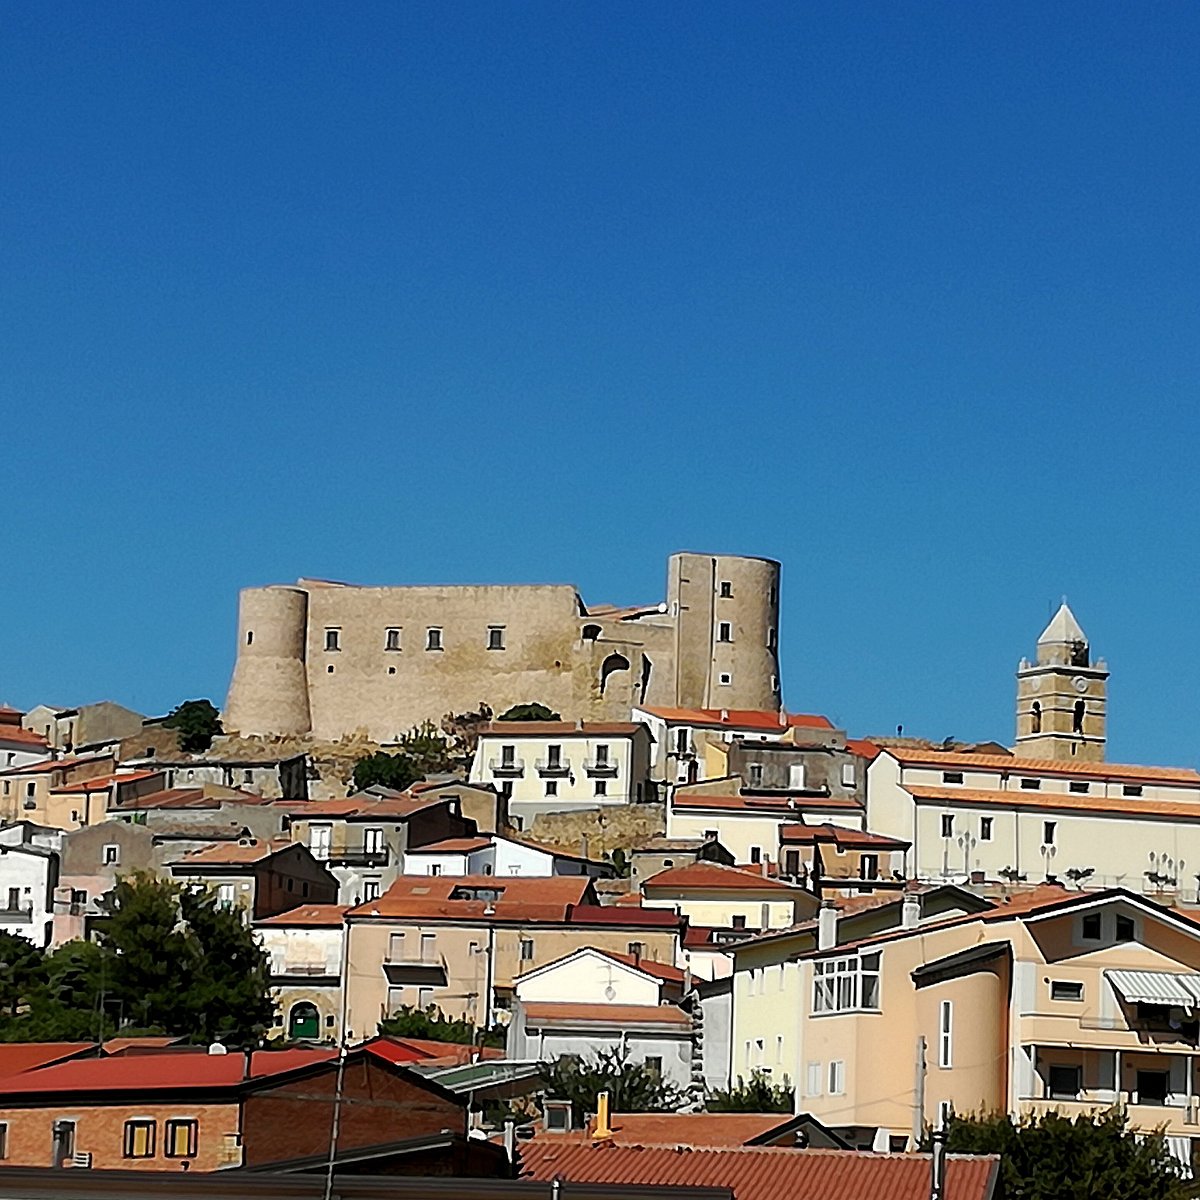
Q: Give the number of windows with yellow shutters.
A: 2